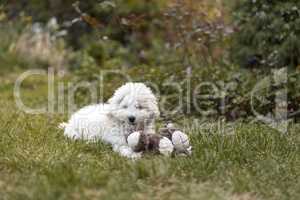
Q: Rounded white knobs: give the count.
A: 3